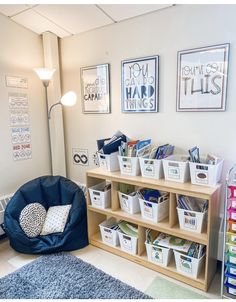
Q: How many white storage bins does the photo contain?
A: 13